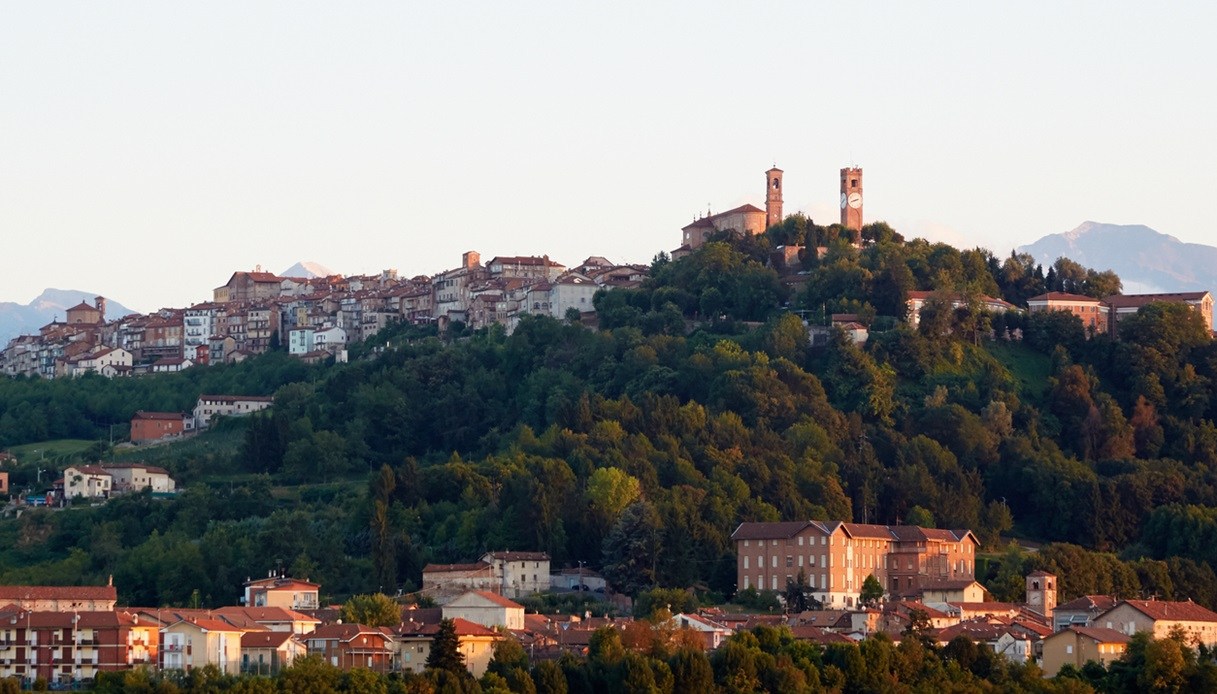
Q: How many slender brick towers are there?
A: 2